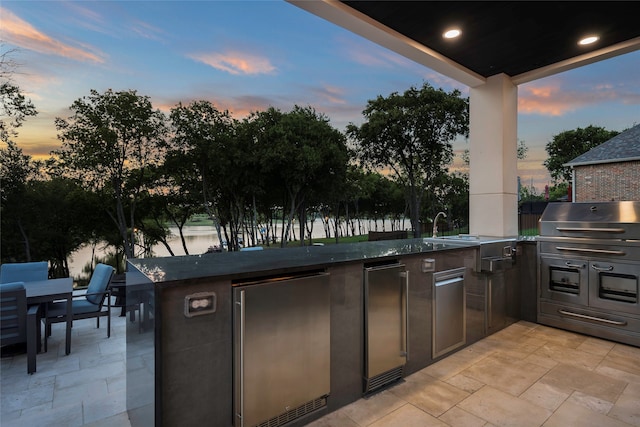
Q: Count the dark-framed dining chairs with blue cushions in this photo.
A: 3